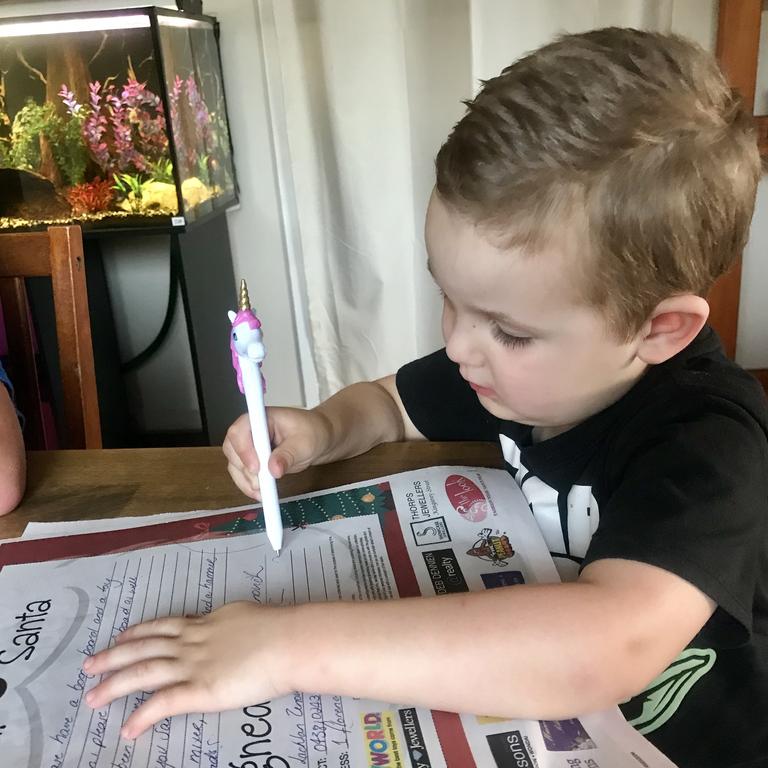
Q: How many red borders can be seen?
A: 2